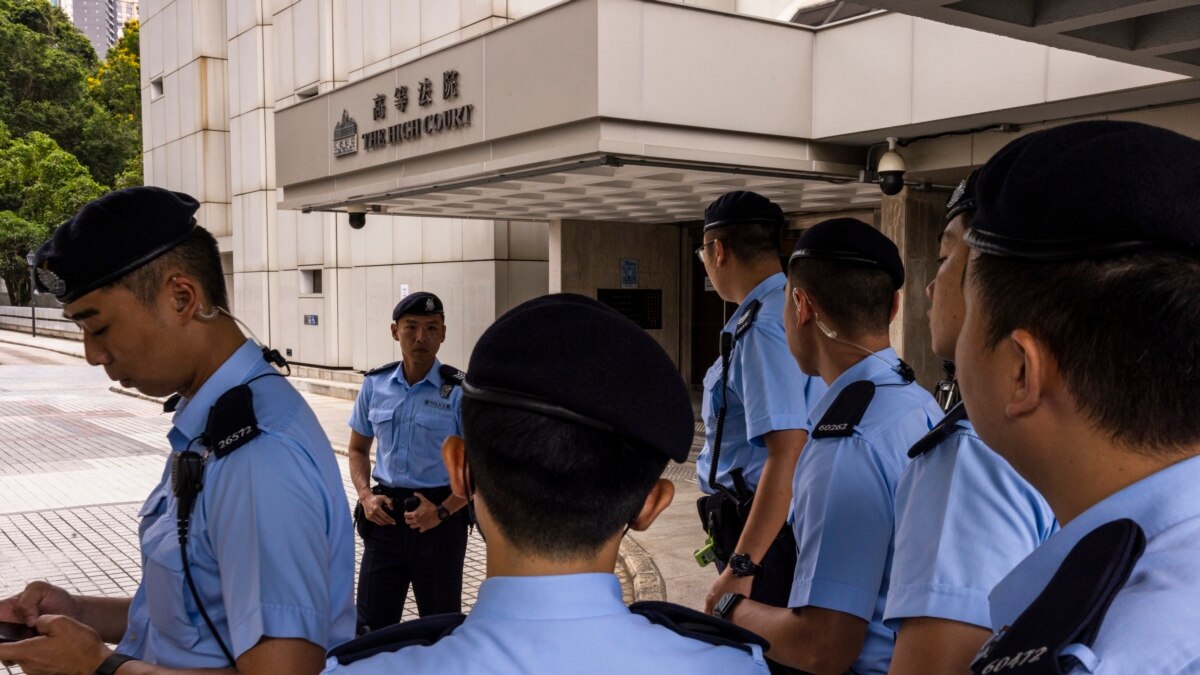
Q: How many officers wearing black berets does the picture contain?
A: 7